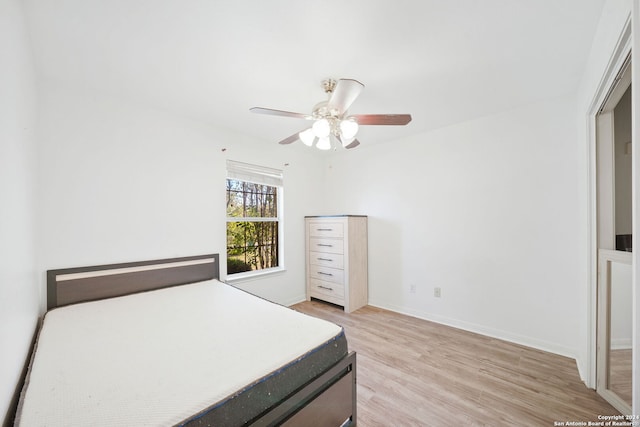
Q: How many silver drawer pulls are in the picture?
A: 5